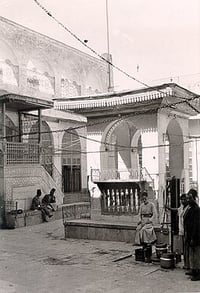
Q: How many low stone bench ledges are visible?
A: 2